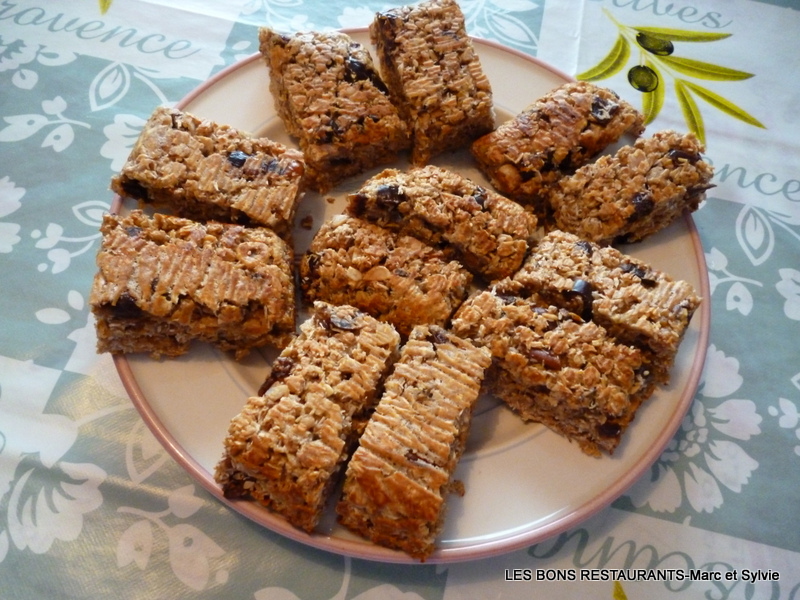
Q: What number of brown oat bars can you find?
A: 12